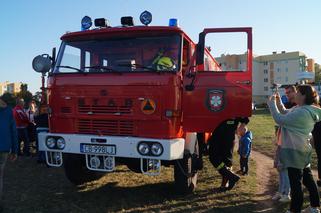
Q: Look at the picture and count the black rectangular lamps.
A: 2